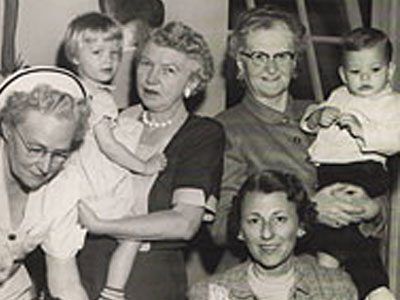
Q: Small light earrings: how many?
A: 3